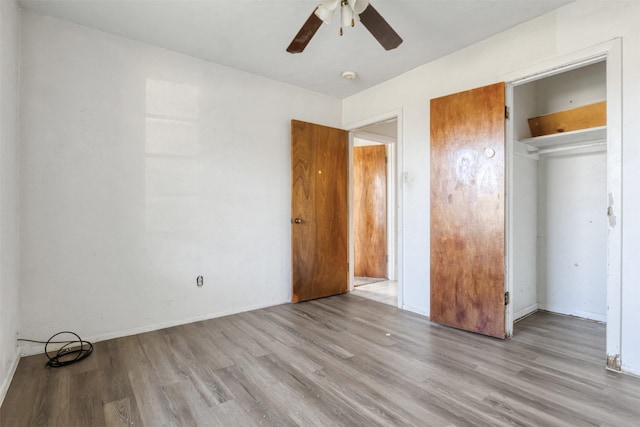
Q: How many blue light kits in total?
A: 0